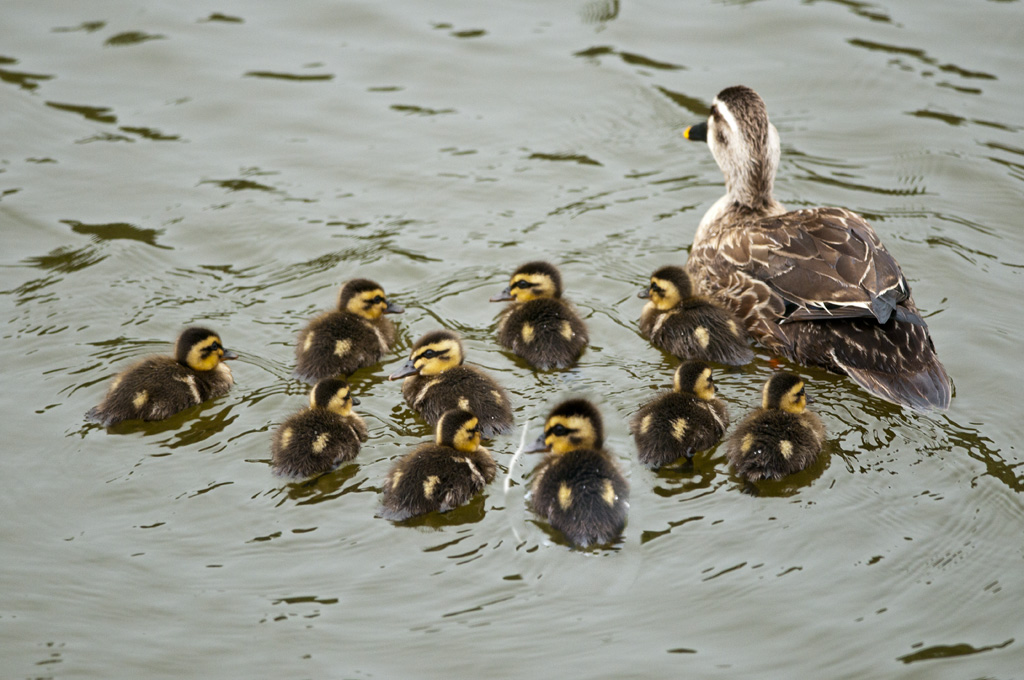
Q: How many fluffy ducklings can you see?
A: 10